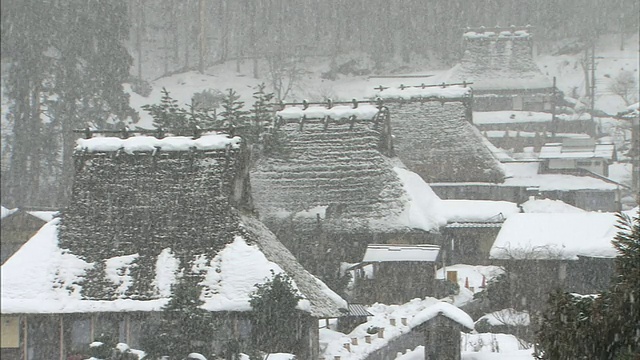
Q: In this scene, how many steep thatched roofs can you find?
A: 4